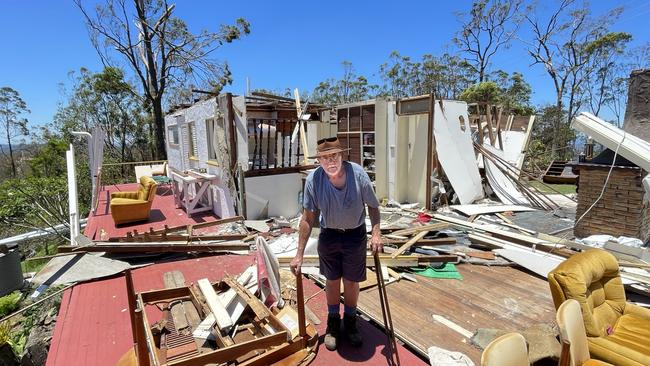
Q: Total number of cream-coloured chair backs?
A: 2